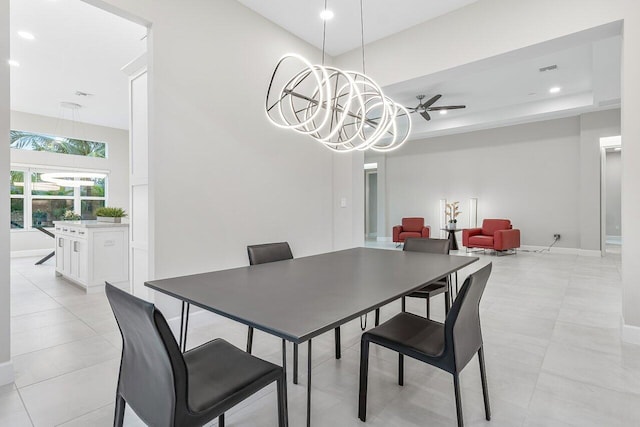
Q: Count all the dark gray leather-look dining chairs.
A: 4